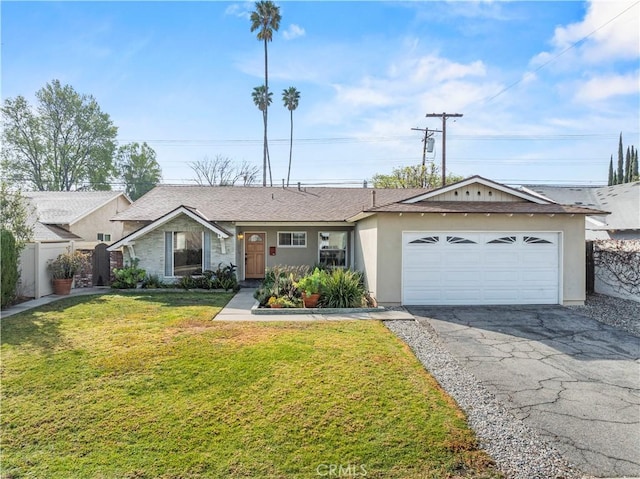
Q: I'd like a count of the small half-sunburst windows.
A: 4